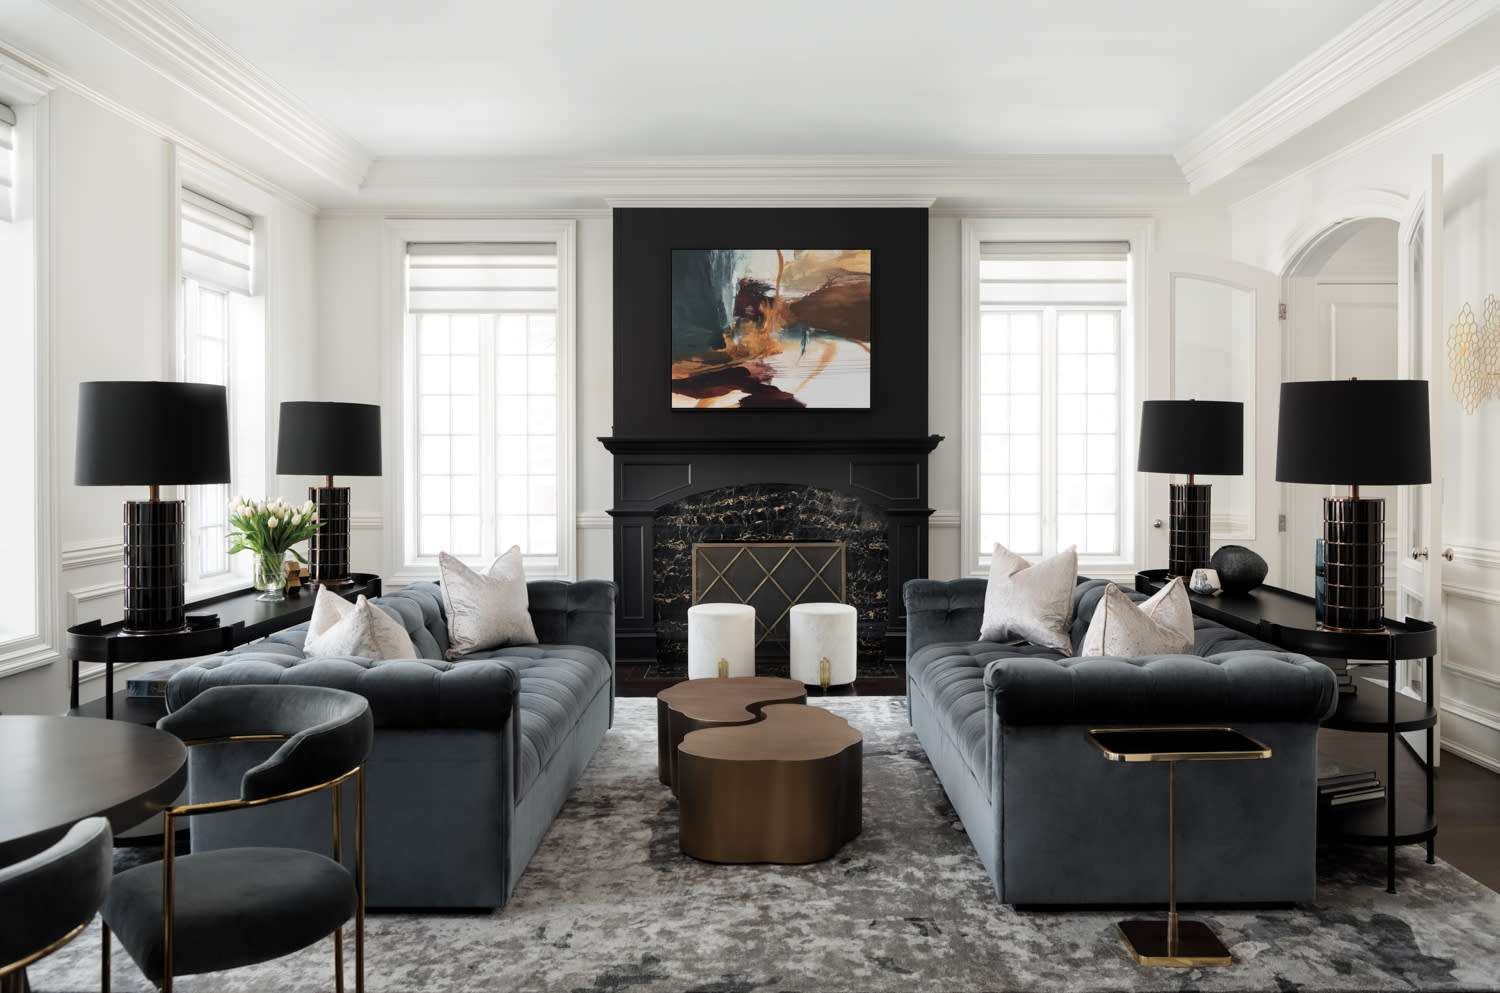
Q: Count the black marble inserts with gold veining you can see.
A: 1